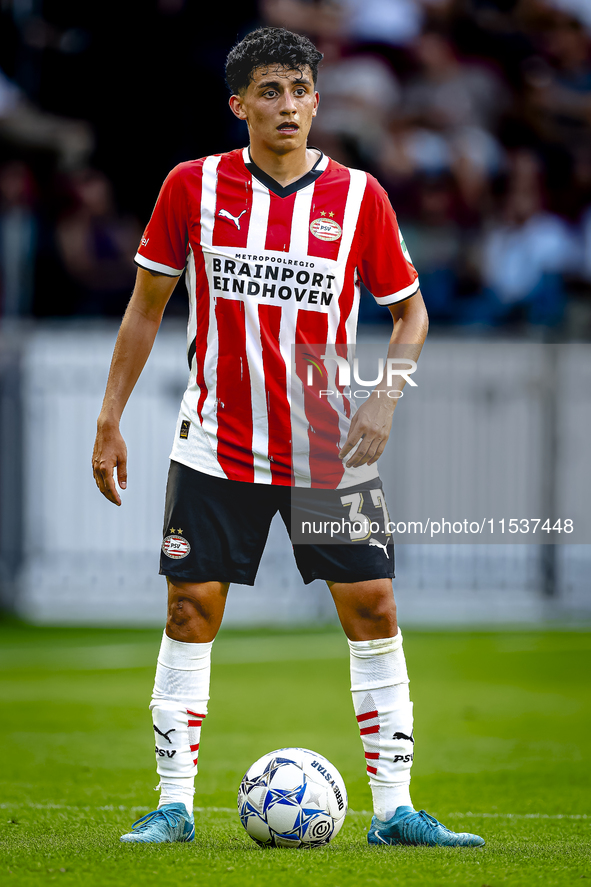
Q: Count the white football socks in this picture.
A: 2